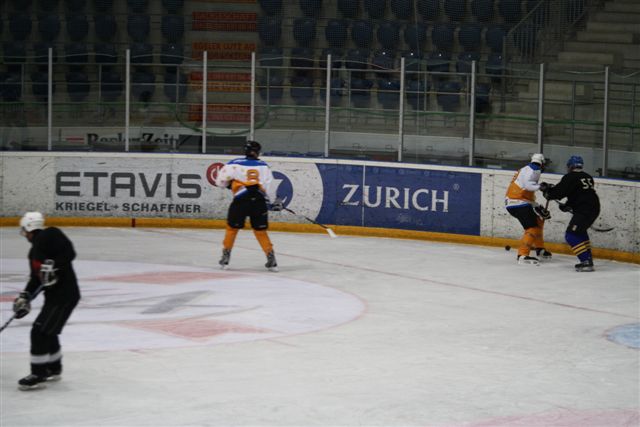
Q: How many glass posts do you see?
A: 9